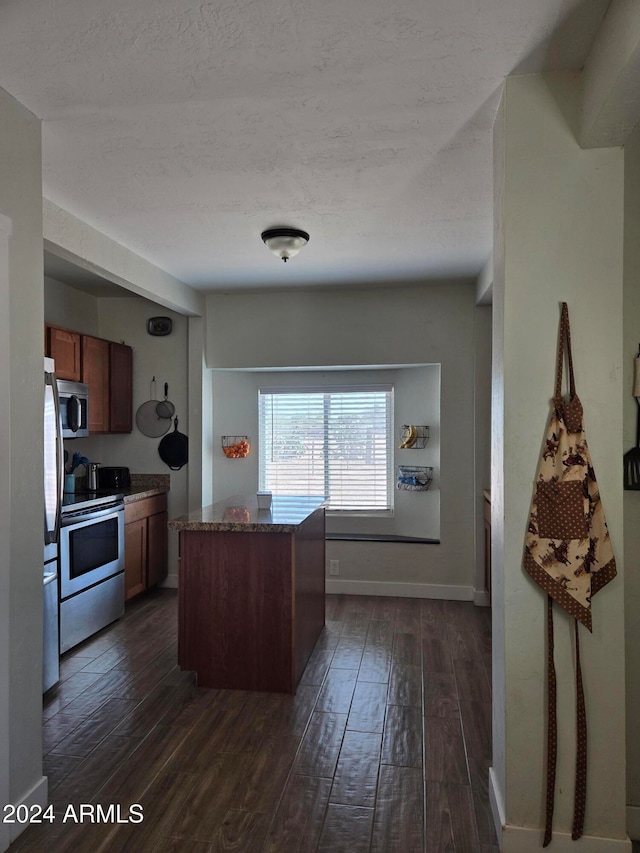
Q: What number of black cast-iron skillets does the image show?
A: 1